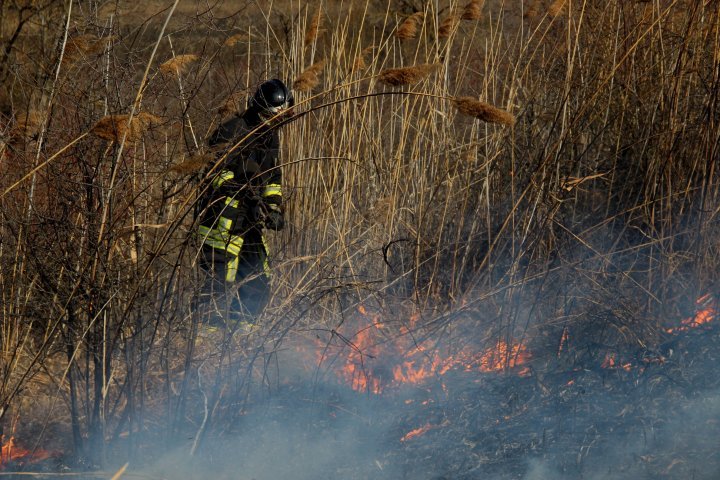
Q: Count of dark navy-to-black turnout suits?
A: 1